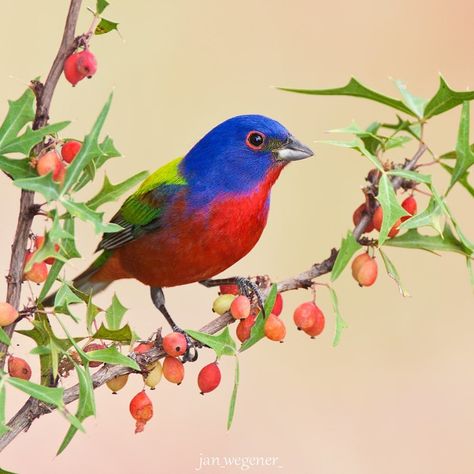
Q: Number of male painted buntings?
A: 1